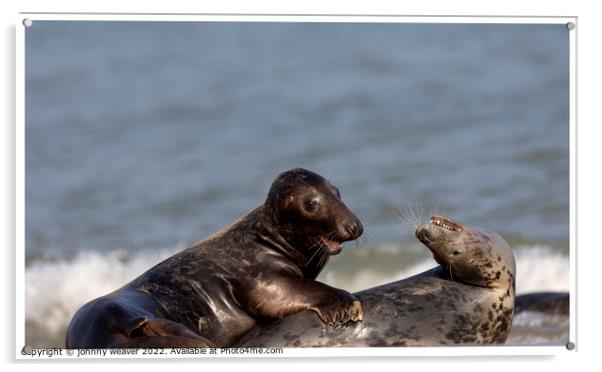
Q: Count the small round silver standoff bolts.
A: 4